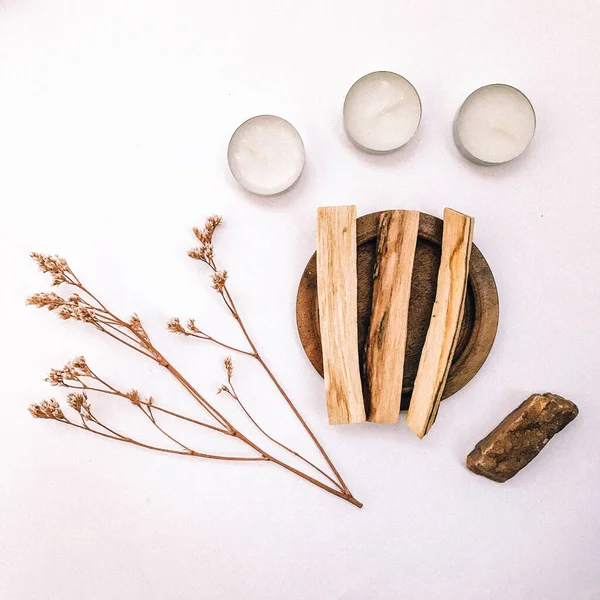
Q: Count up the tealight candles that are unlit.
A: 3